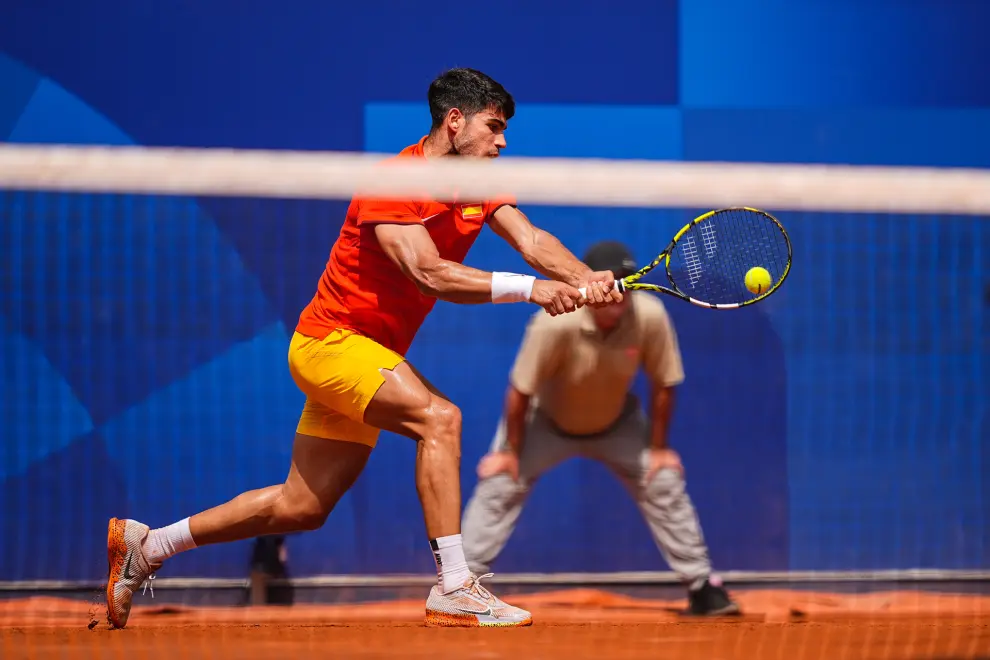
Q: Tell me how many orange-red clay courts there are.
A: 1